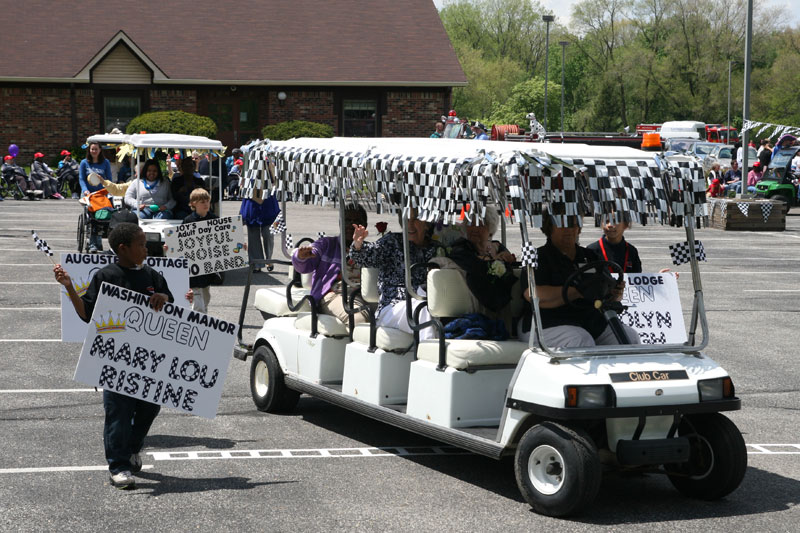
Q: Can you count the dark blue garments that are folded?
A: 1